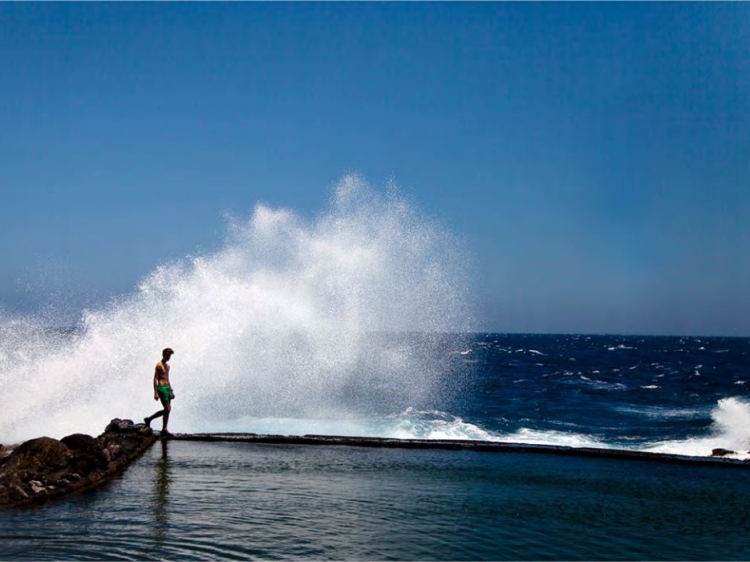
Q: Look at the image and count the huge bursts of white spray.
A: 1